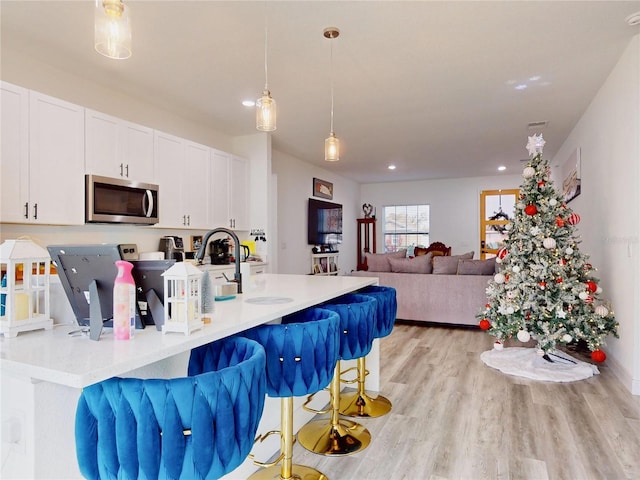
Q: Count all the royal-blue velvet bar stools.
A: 4